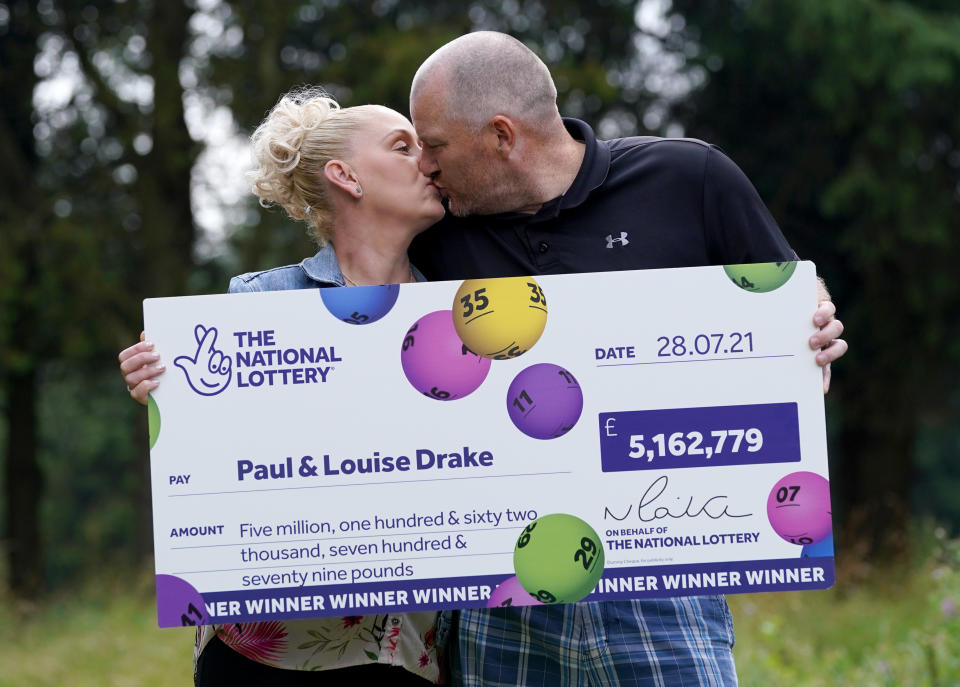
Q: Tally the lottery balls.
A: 11